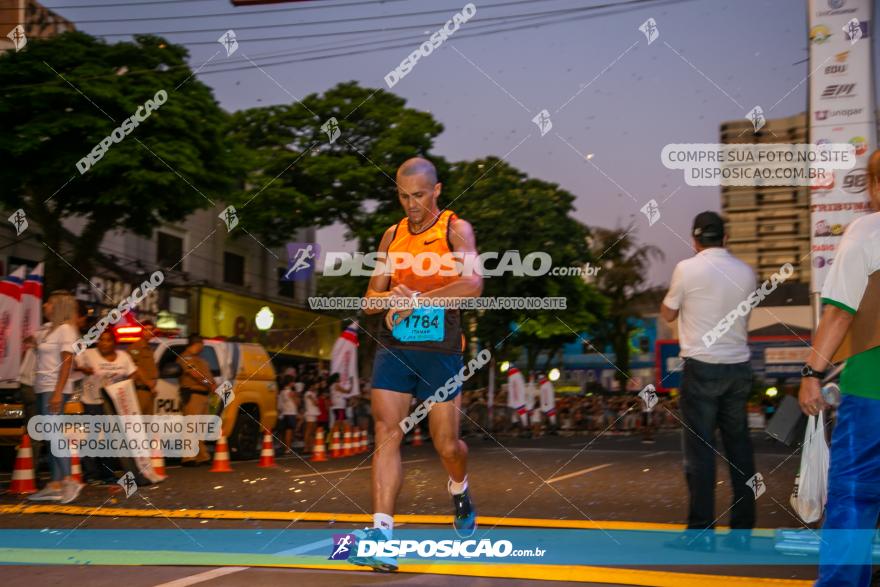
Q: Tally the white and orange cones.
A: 11